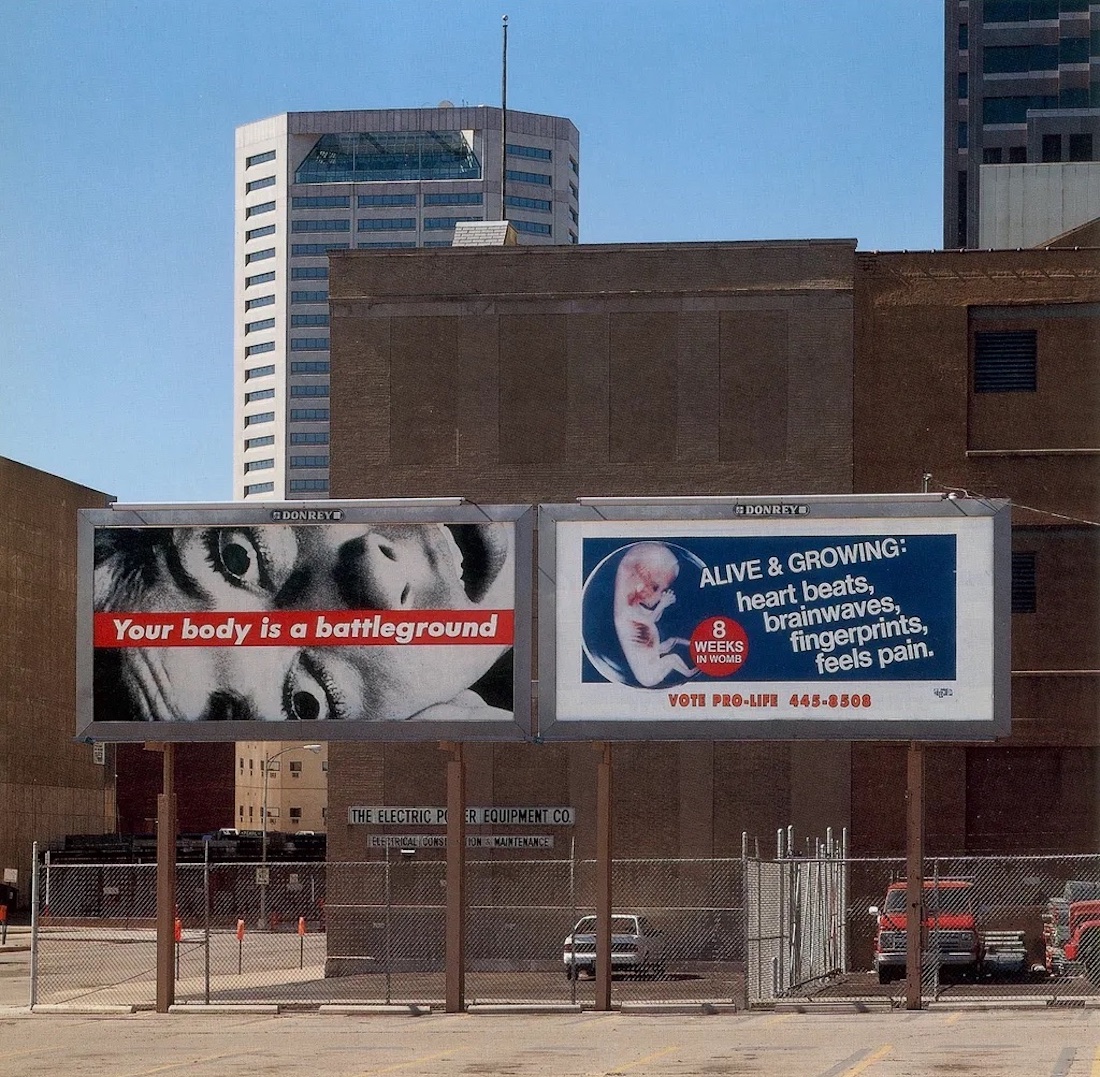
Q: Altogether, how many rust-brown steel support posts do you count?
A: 4